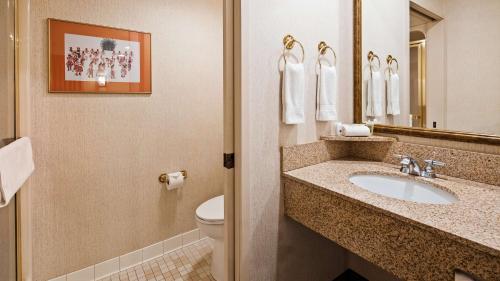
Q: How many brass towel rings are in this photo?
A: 2